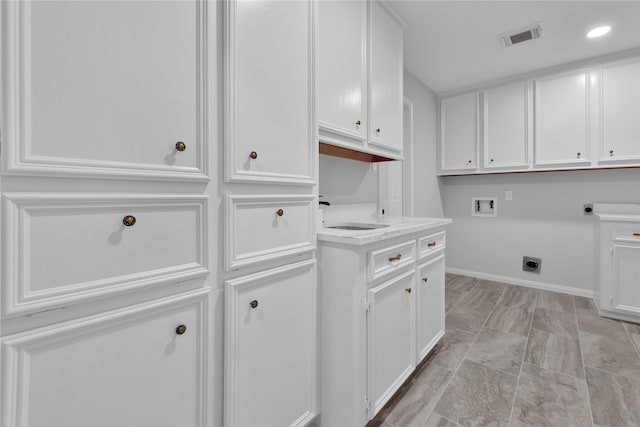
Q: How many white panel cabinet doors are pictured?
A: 13